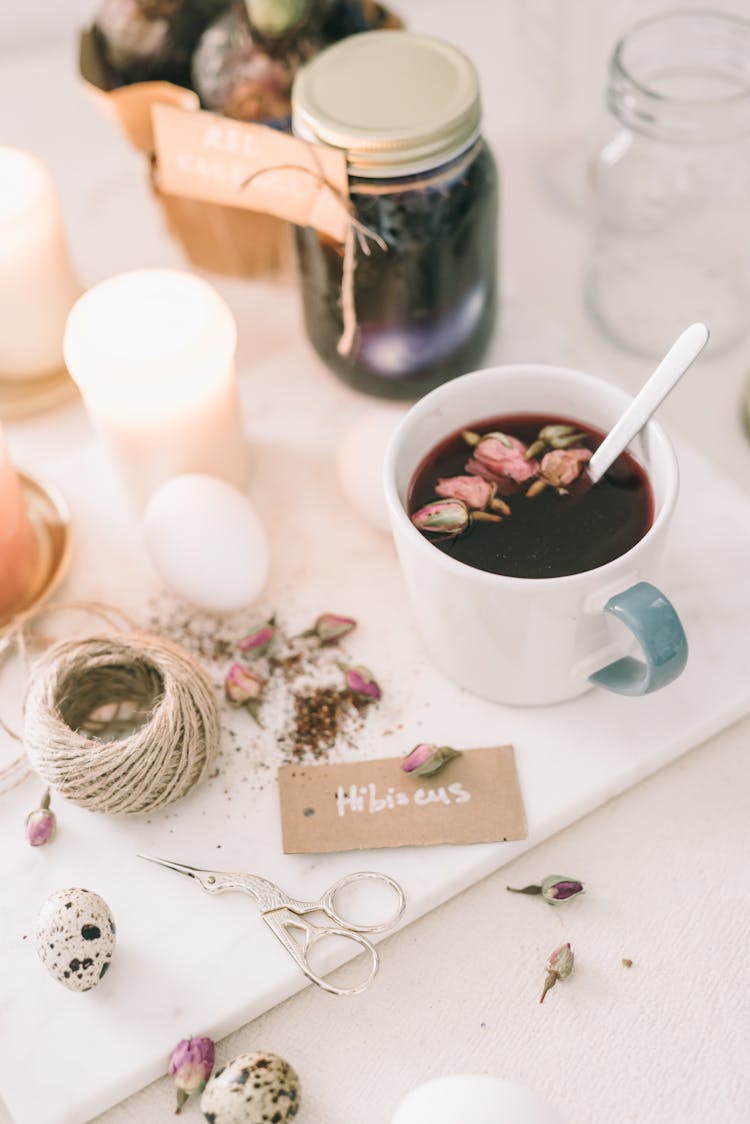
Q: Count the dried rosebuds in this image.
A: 14